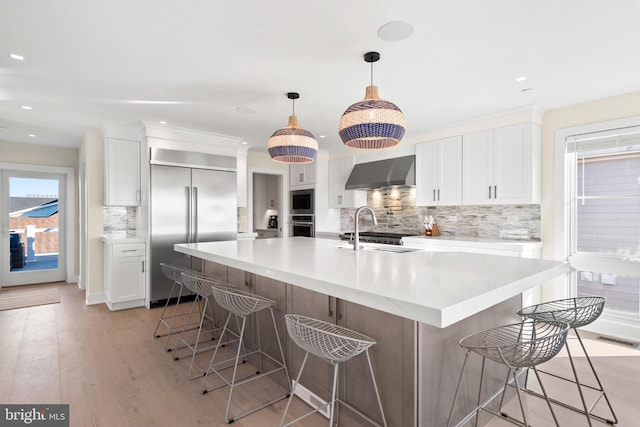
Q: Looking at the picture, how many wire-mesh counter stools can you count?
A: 6